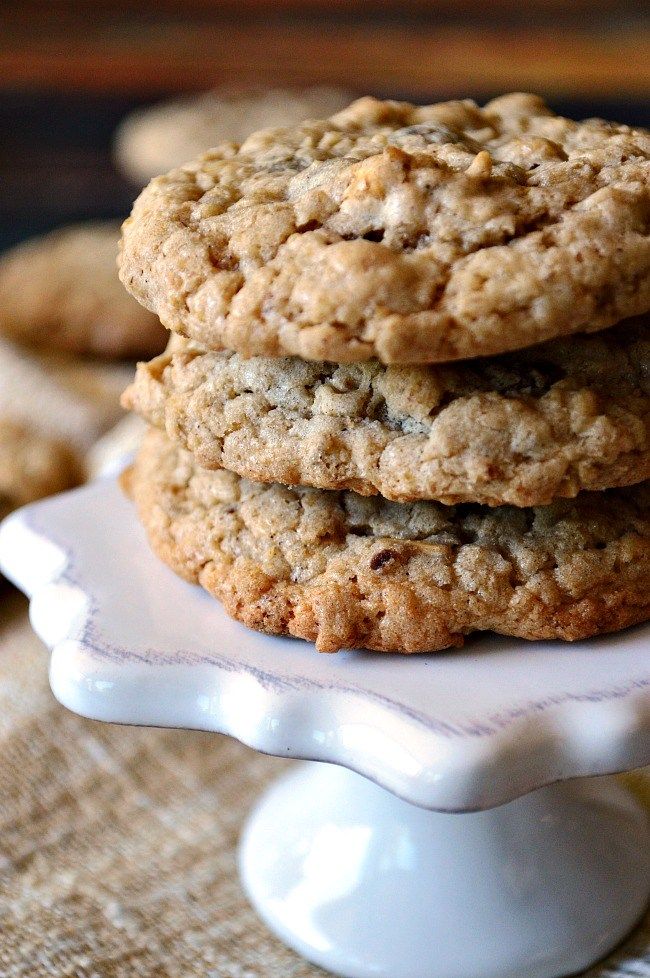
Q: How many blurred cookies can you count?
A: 3